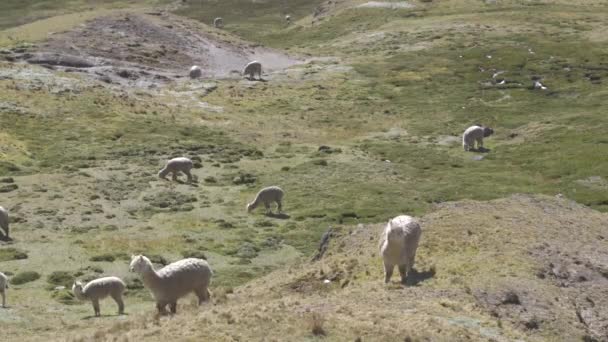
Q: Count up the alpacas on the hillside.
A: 12